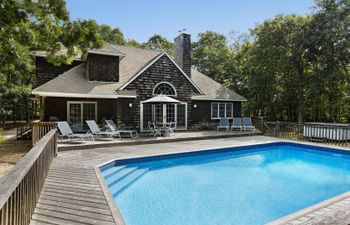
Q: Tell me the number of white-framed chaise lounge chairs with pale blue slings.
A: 6